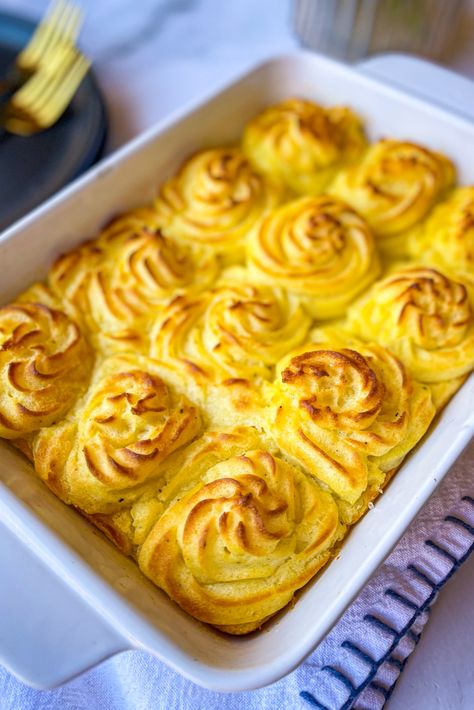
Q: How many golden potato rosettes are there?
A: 12